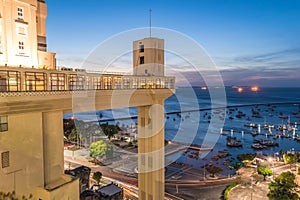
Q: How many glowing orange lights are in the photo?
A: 3